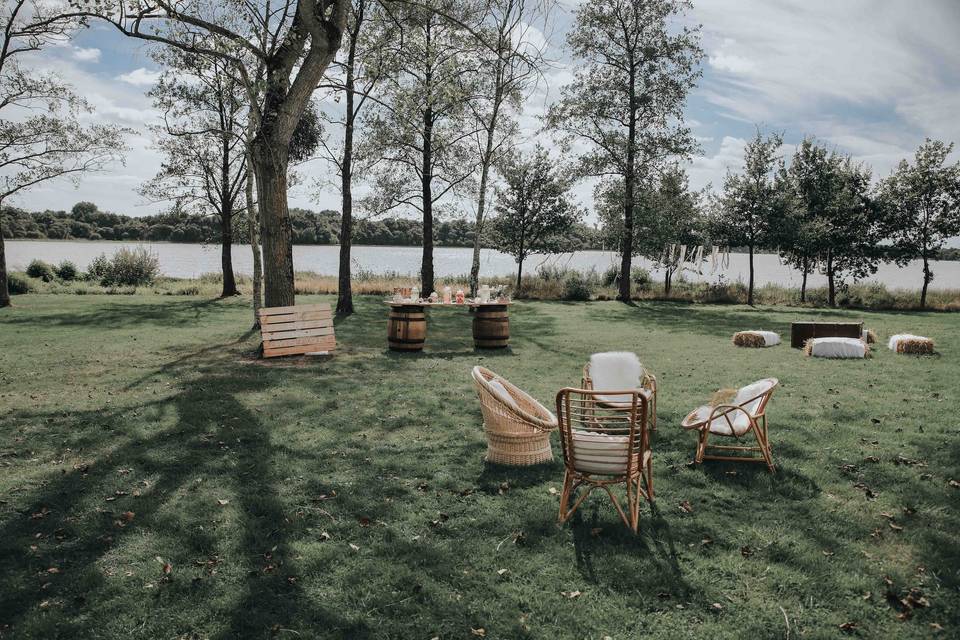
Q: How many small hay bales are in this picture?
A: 4